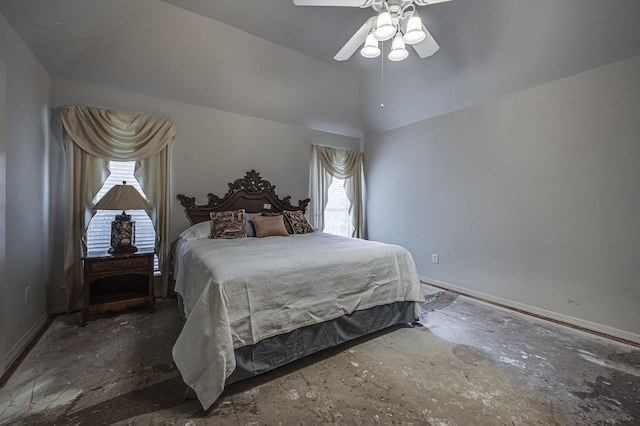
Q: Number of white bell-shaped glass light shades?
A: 4